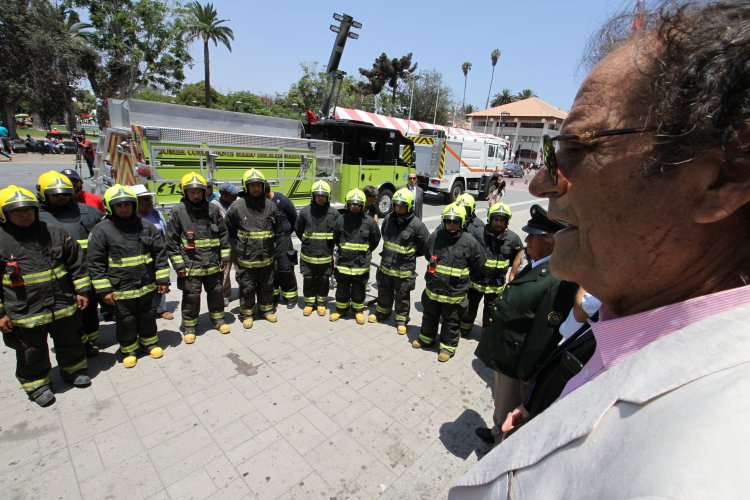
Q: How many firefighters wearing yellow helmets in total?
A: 11